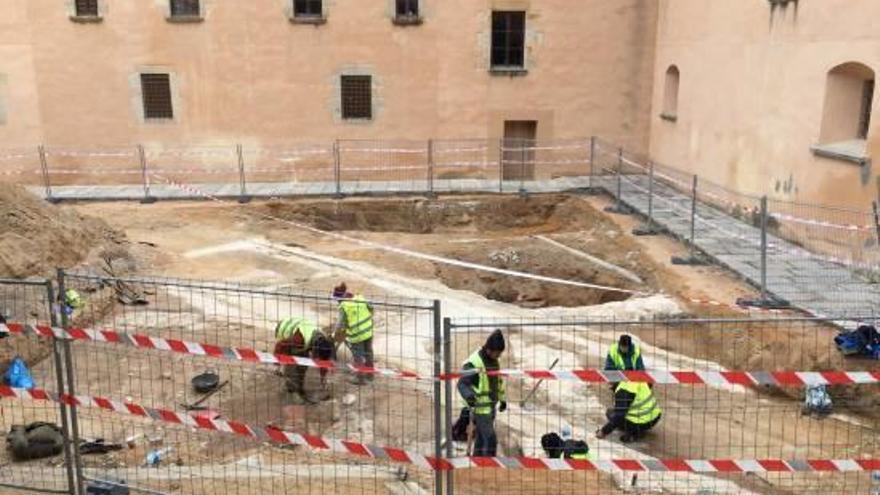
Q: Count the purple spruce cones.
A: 0